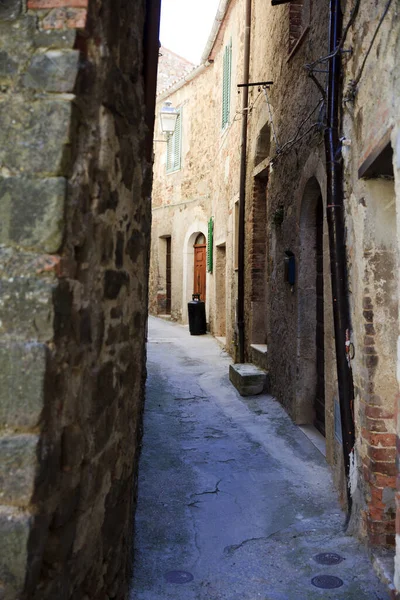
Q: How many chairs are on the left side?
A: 0